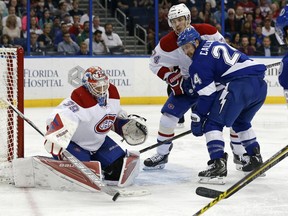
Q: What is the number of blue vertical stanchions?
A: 4